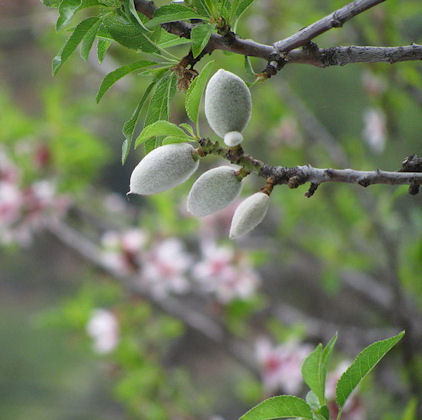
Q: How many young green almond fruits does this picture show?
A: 4